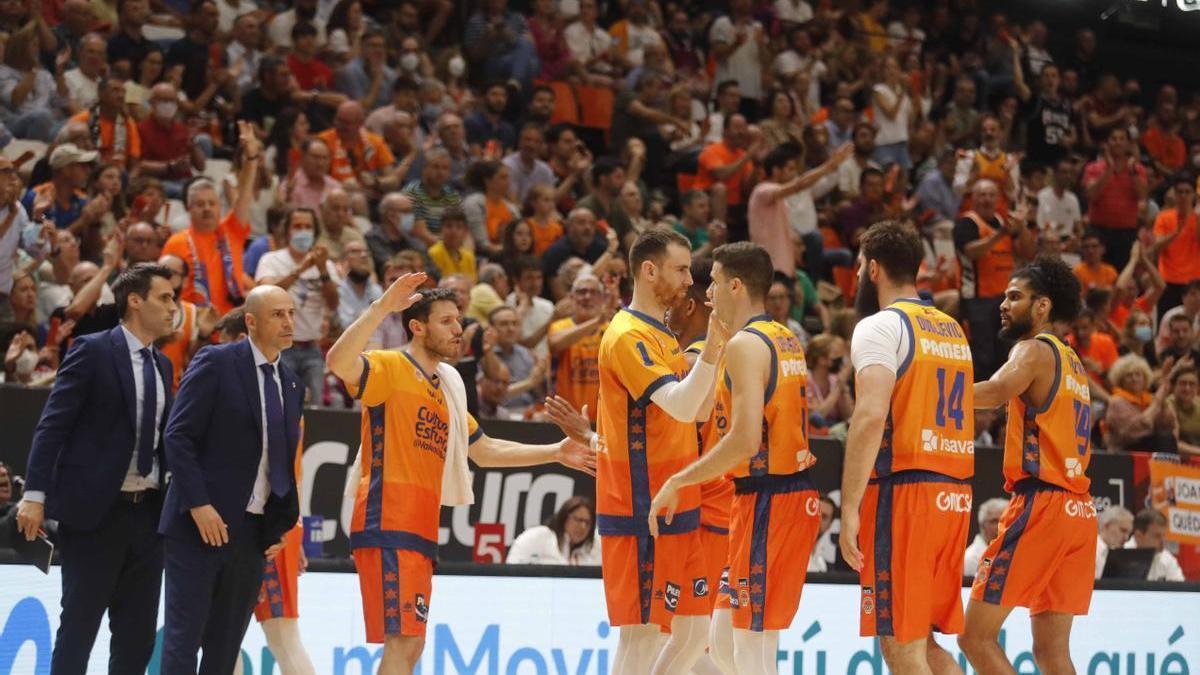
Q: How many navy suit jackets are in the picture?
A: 2